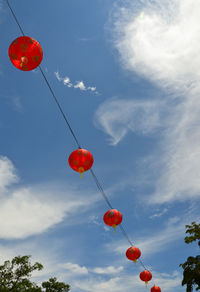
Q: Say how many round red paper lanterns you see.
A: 6